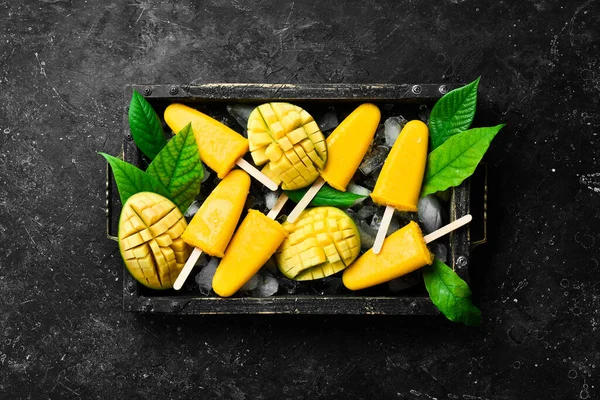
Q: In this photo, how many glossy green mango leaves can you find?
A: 7